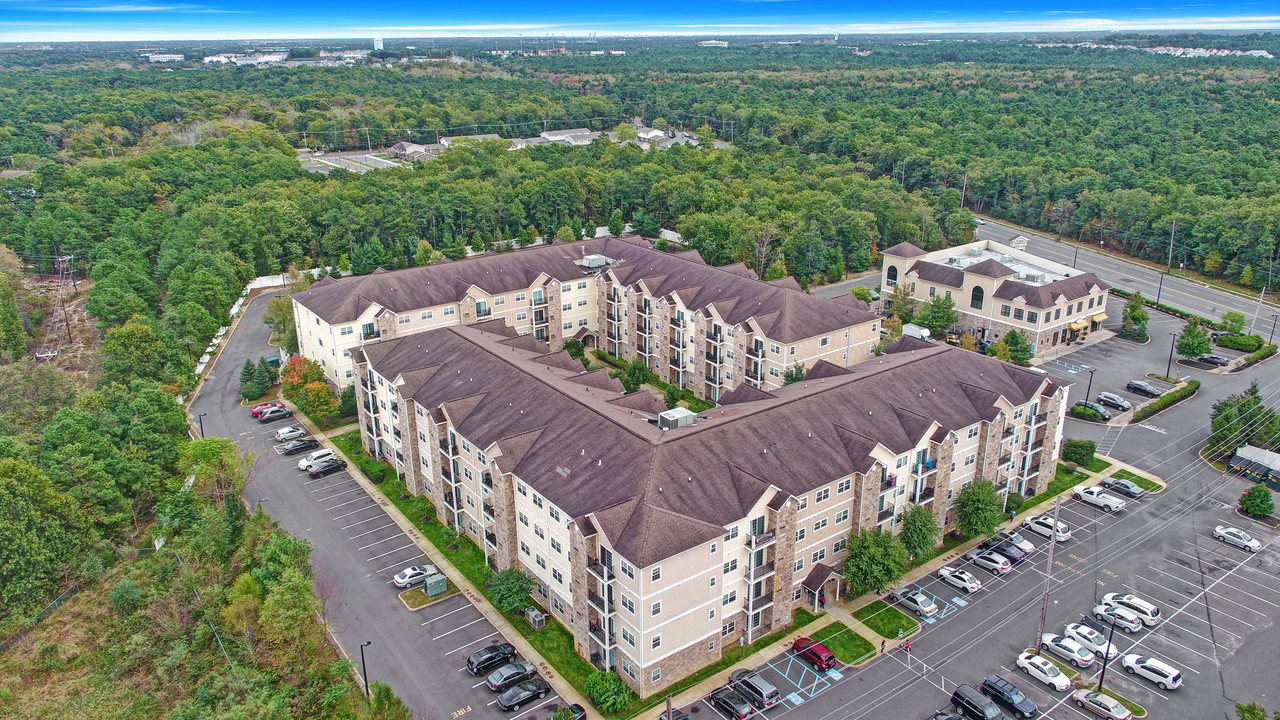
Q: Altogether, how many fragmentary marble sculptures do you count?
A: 0